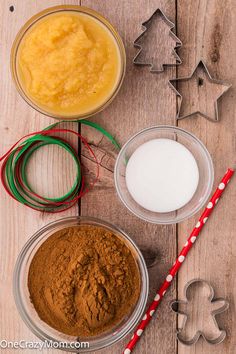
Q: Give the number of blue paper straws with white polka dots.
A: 0